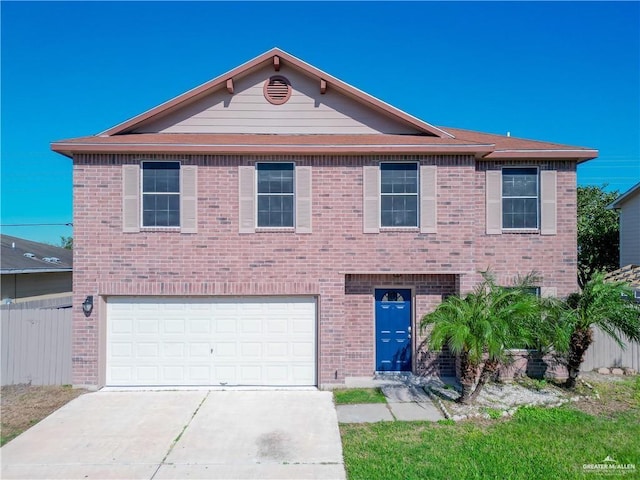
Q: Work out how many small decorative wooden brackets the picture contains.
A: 3